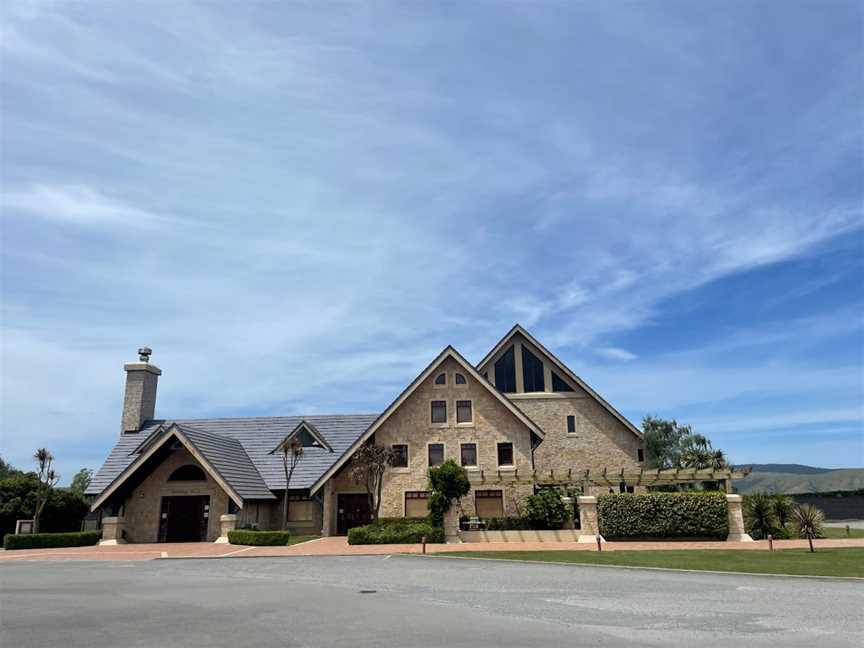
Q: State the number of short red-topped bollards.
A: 3